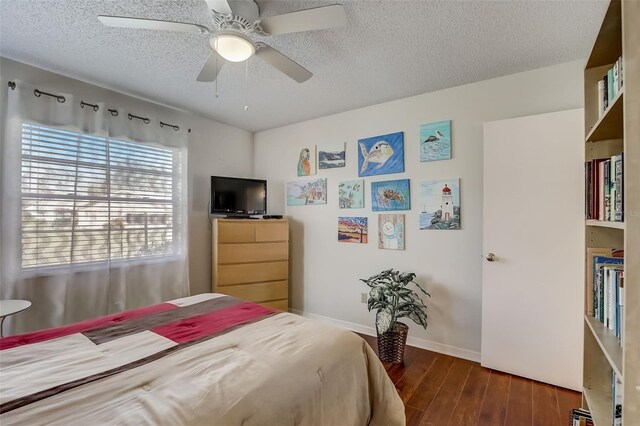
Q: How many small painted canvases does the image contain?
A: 10